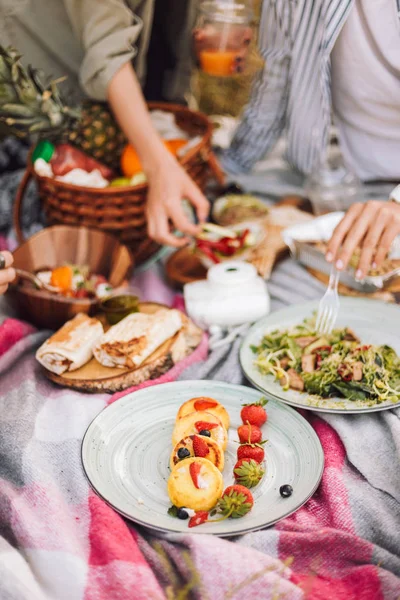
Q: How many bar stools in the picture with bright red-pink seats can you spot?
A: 0